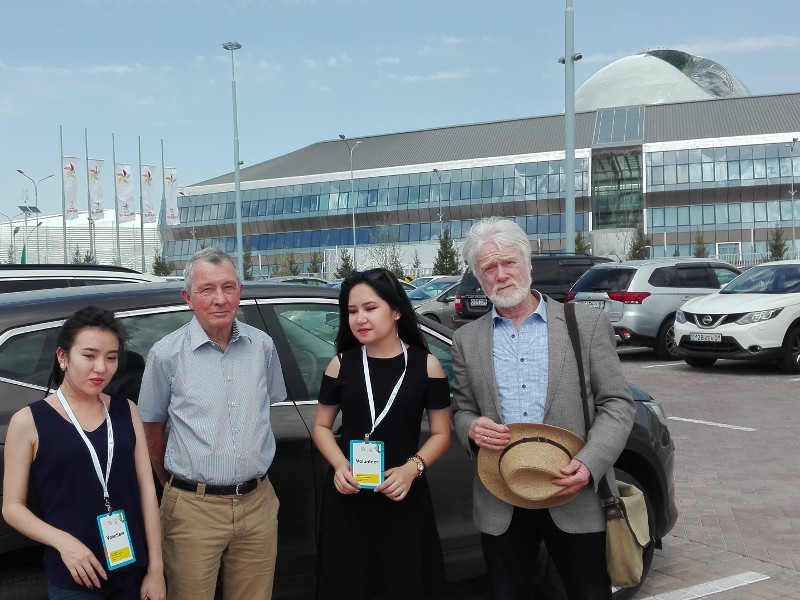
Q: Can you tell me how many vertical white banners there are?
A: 5